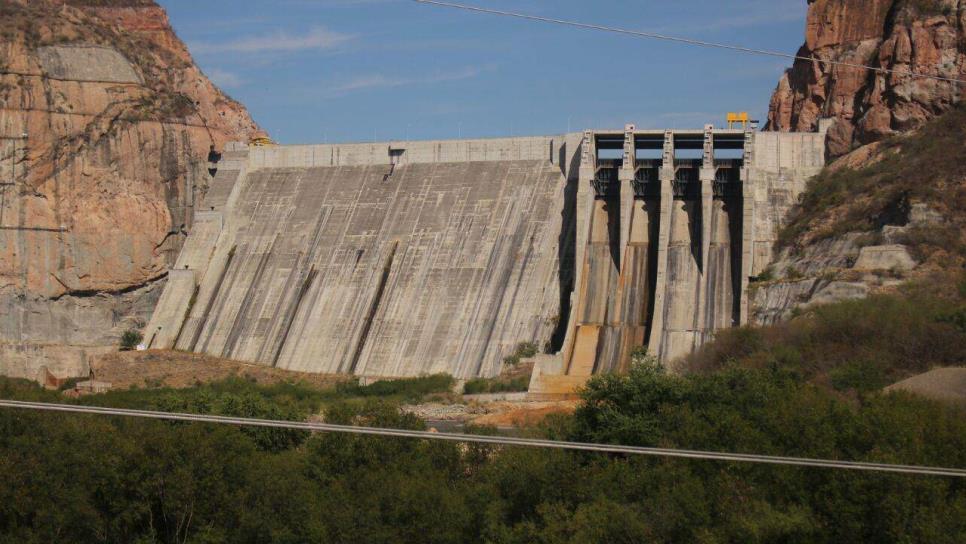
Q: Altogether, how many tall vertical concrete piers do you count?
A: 5